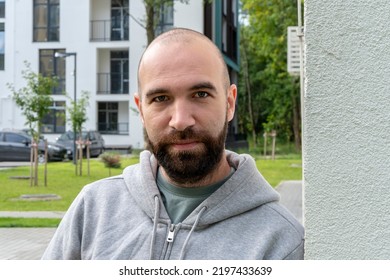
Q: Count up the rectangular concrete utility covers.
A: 2